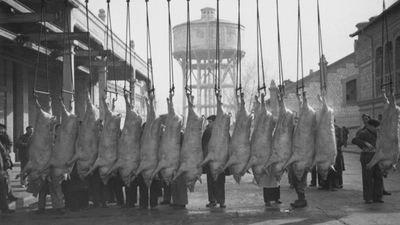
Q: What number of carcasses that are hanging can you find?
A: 15